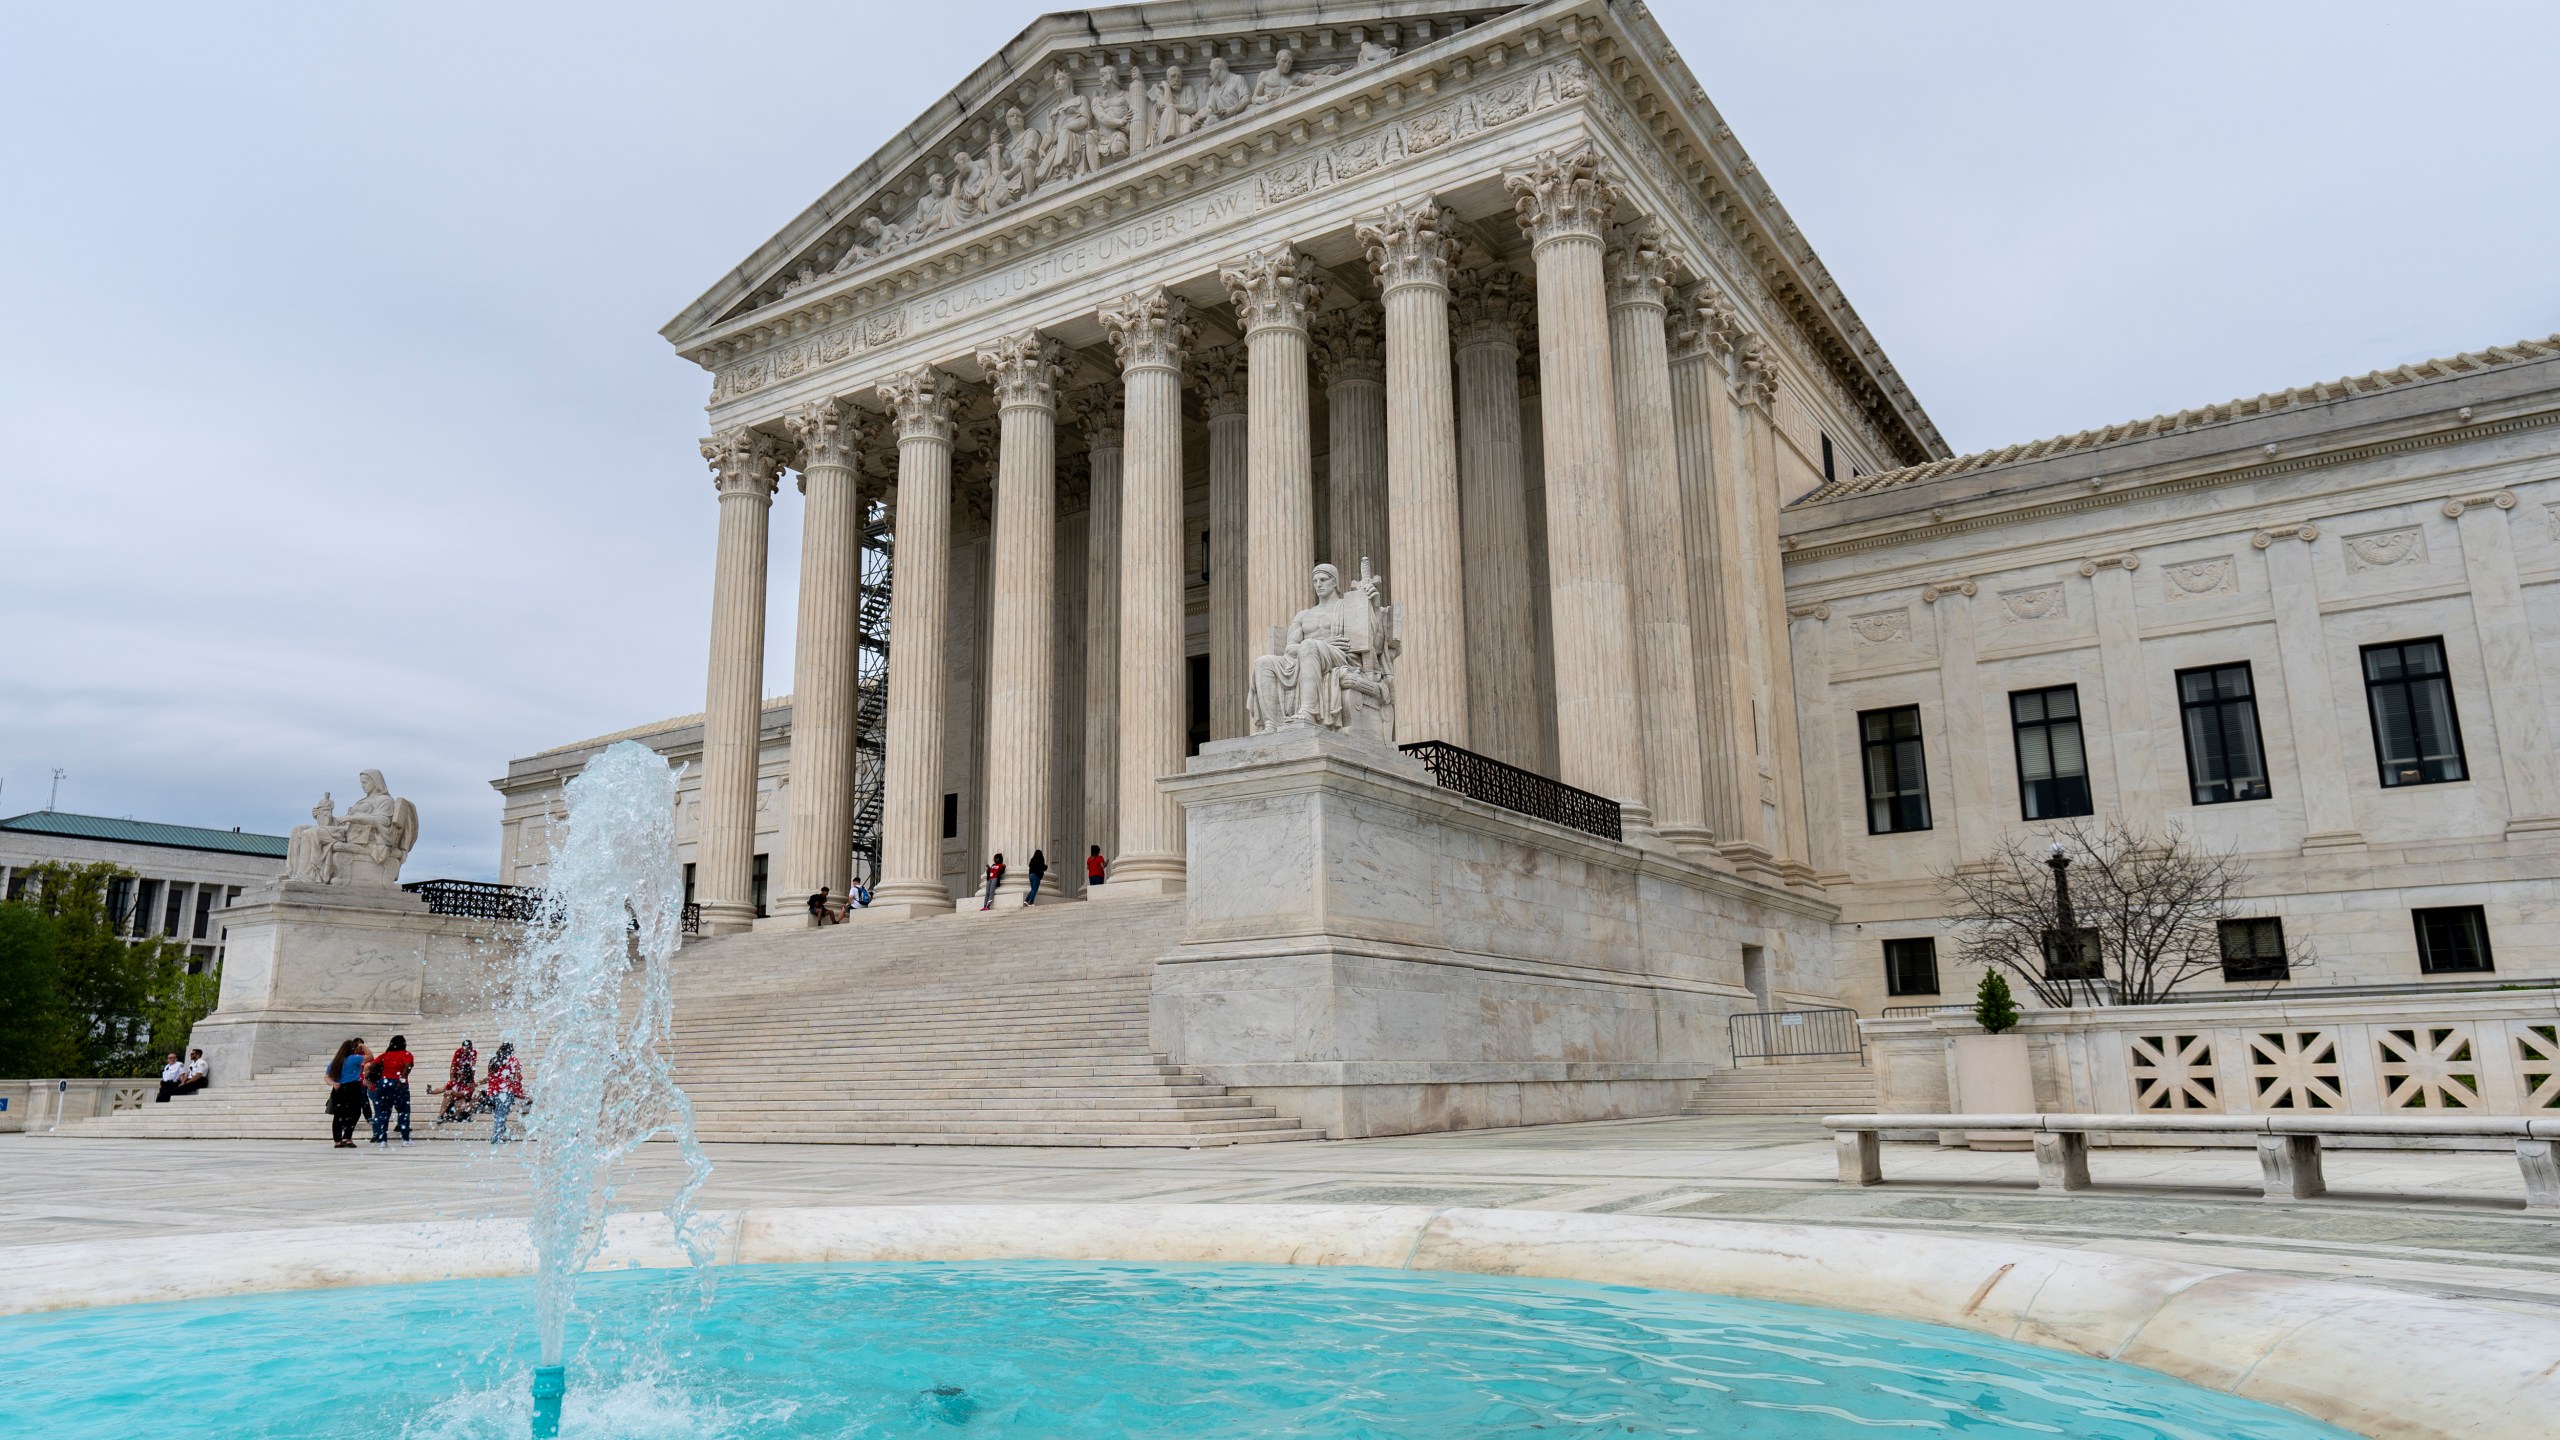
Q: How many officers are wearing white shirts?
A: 2